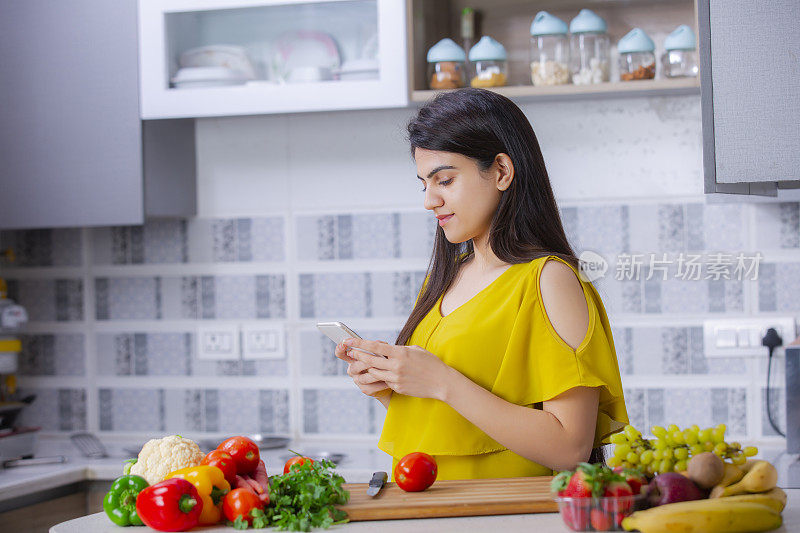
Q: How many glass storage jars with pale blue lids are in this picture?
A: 6